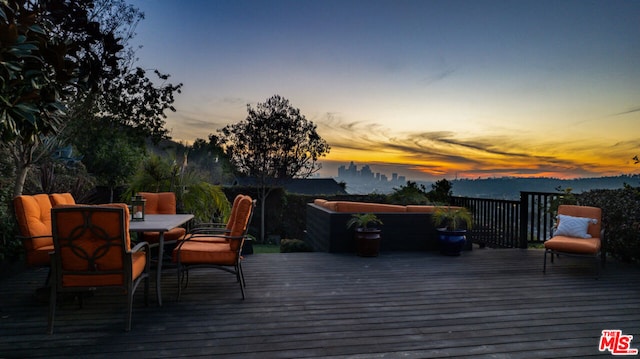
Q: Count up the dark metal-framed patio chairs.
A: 7